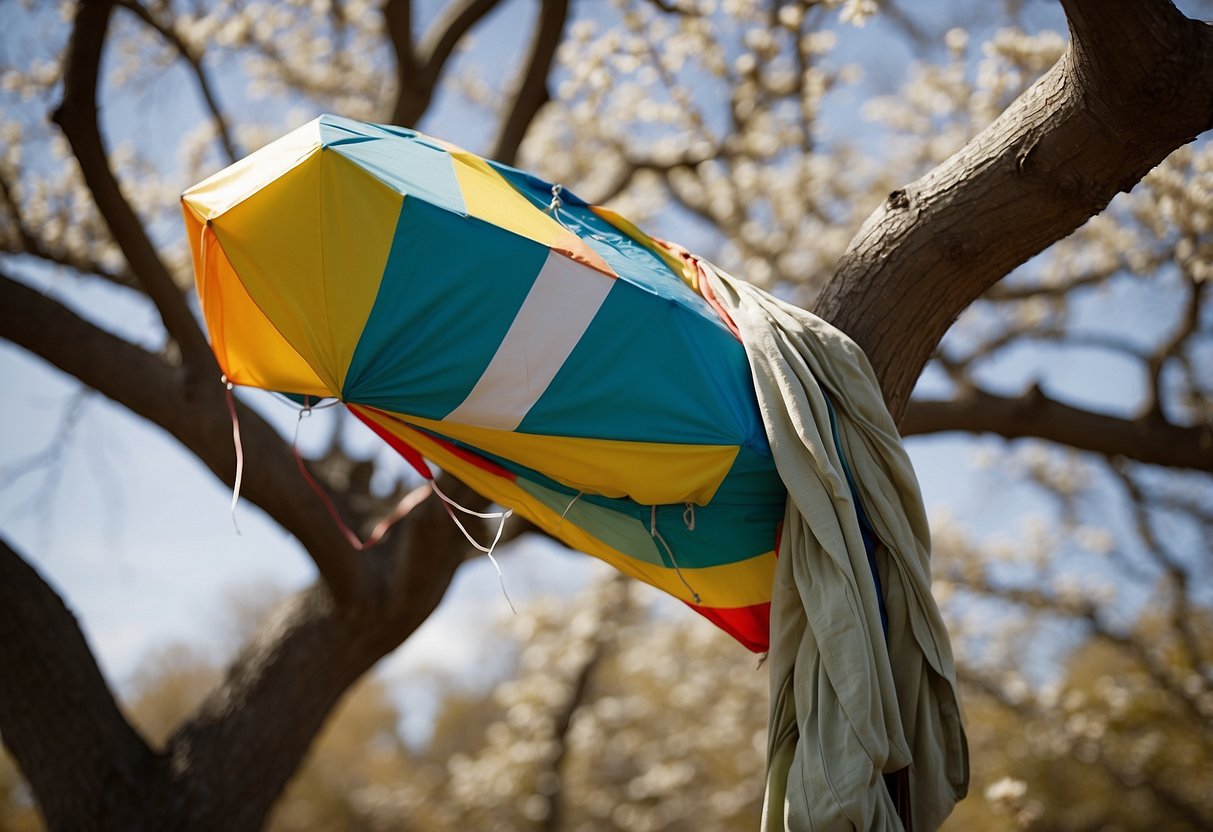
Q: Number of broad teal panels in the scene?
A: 2